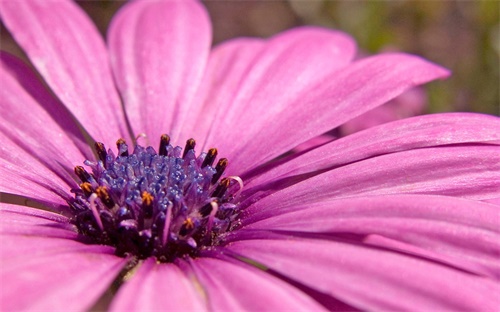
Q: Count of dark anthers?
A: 13